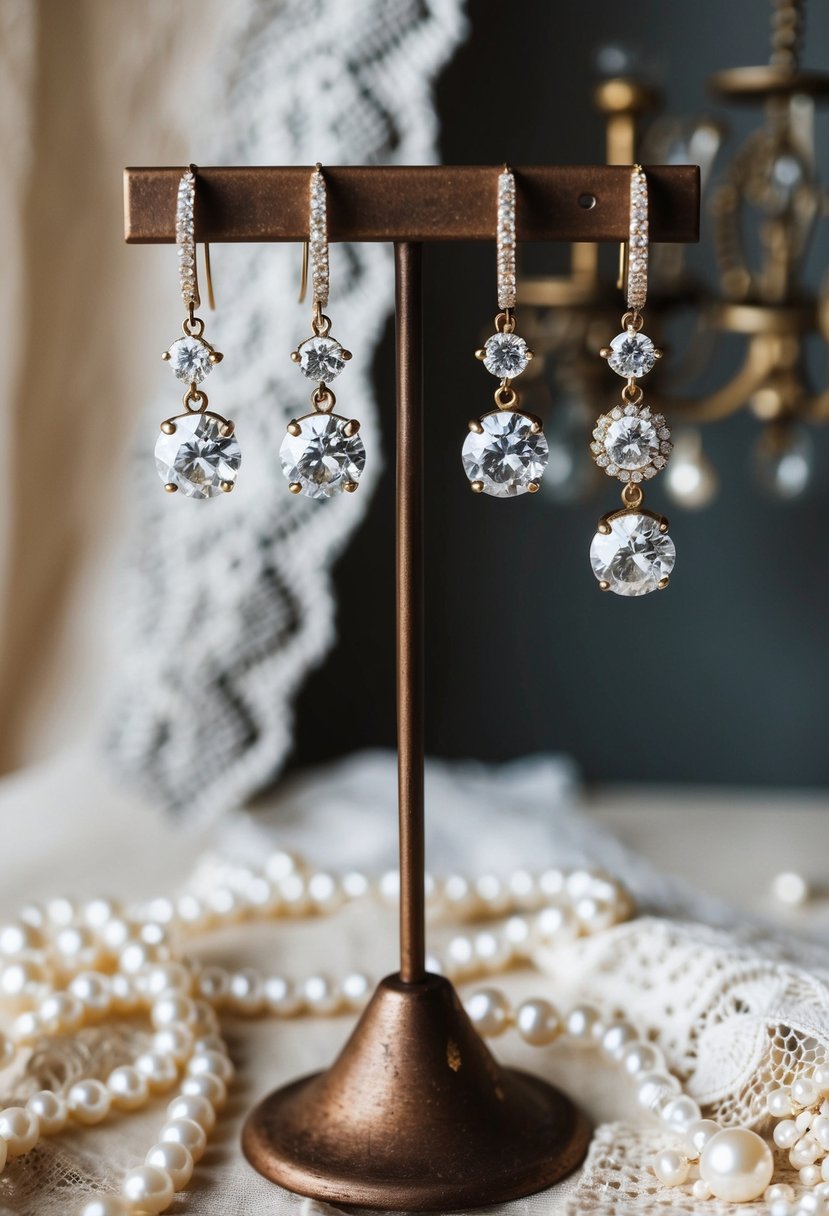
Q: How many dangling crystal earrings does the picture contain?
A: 4